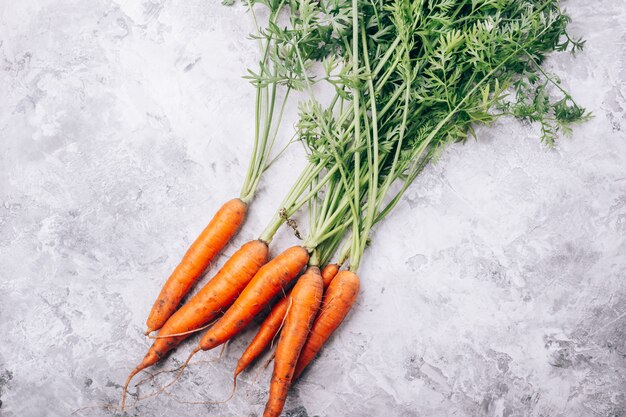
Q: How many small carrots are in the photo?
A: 6